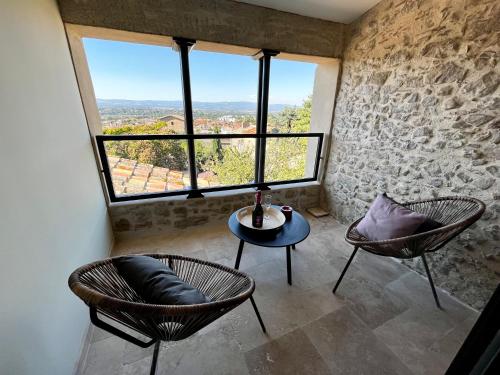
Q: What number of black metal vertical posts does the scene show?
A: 2